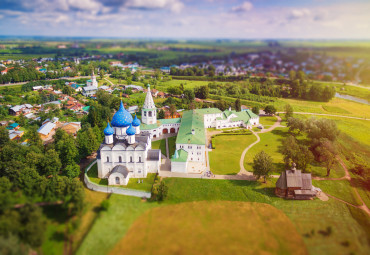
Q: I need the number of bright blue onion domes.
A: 4